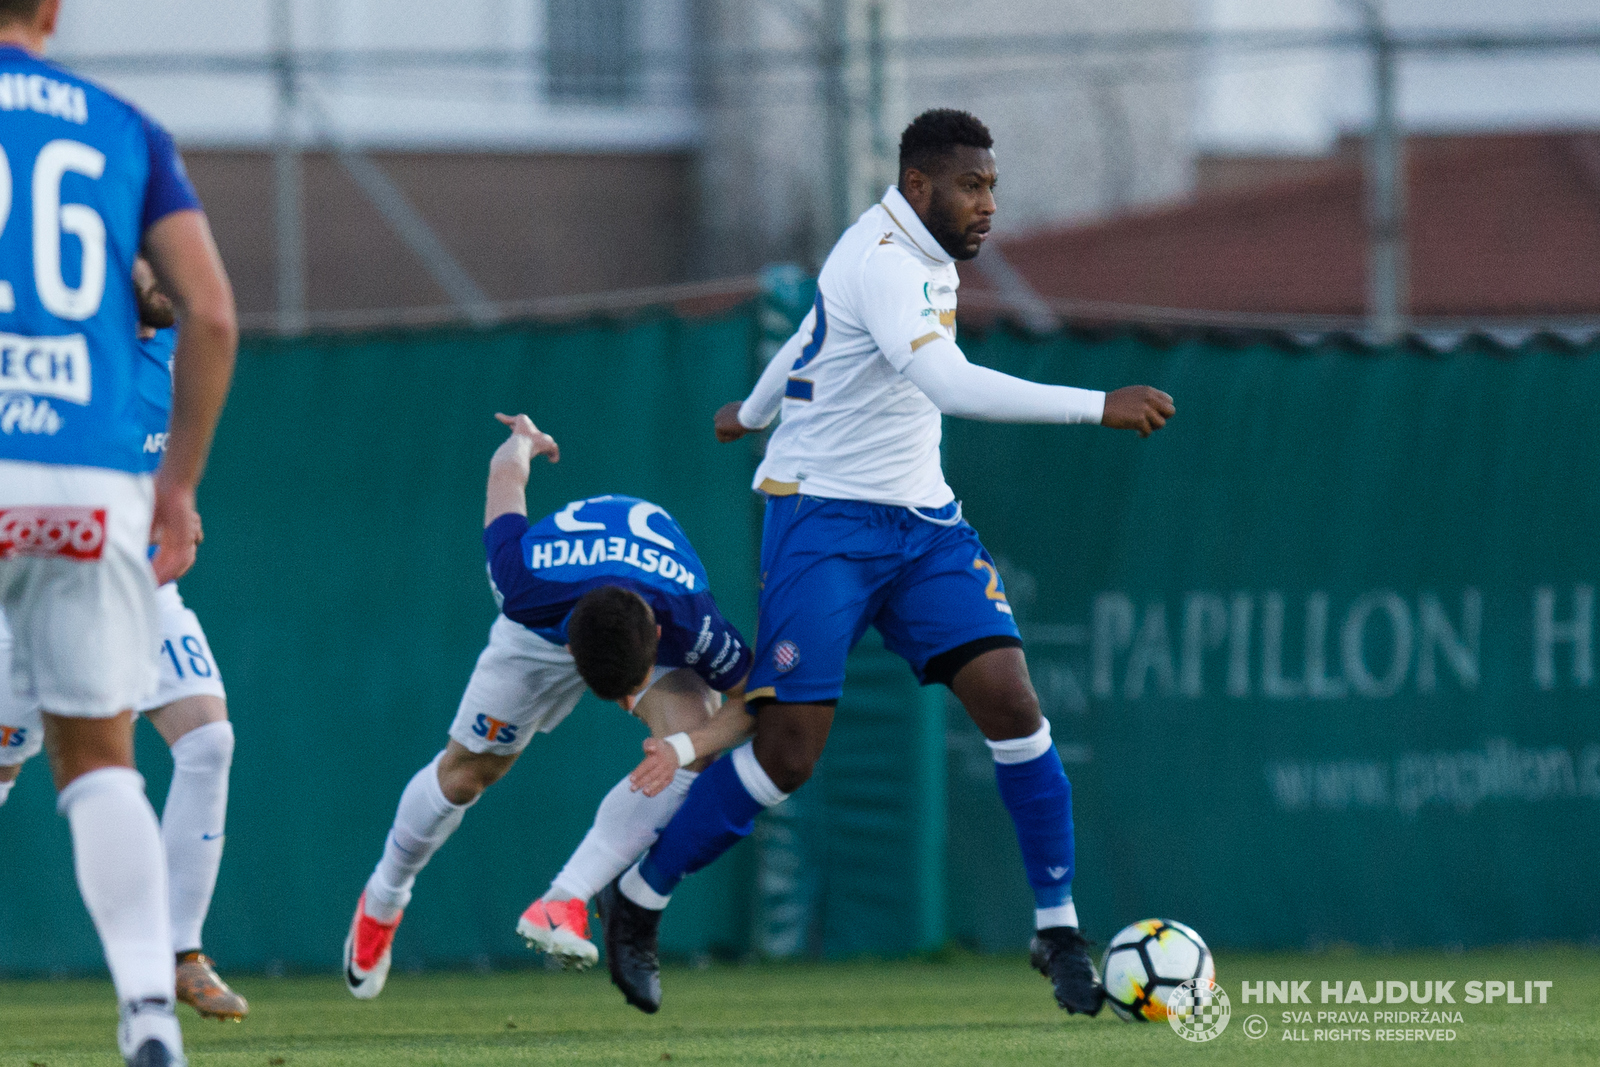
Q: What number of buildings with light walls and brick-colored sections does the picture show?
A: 2